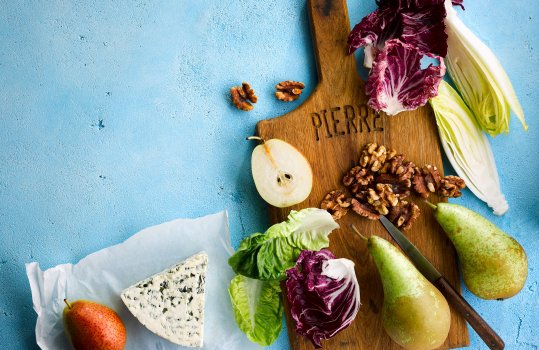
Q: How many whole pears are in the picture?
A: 3